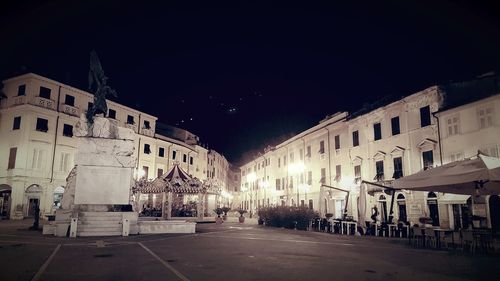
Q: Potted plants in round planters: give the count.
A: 3